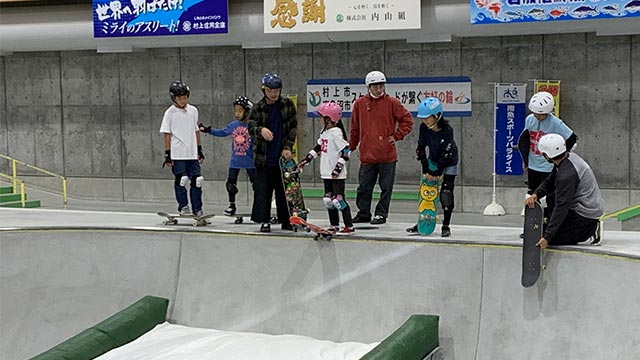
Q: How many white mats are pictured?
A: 1